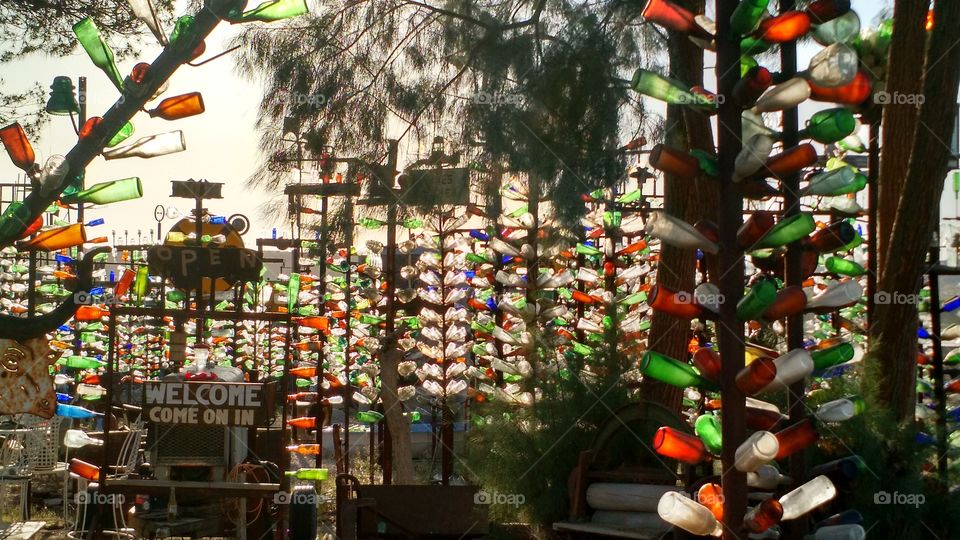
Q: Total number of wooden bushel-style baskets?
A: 0